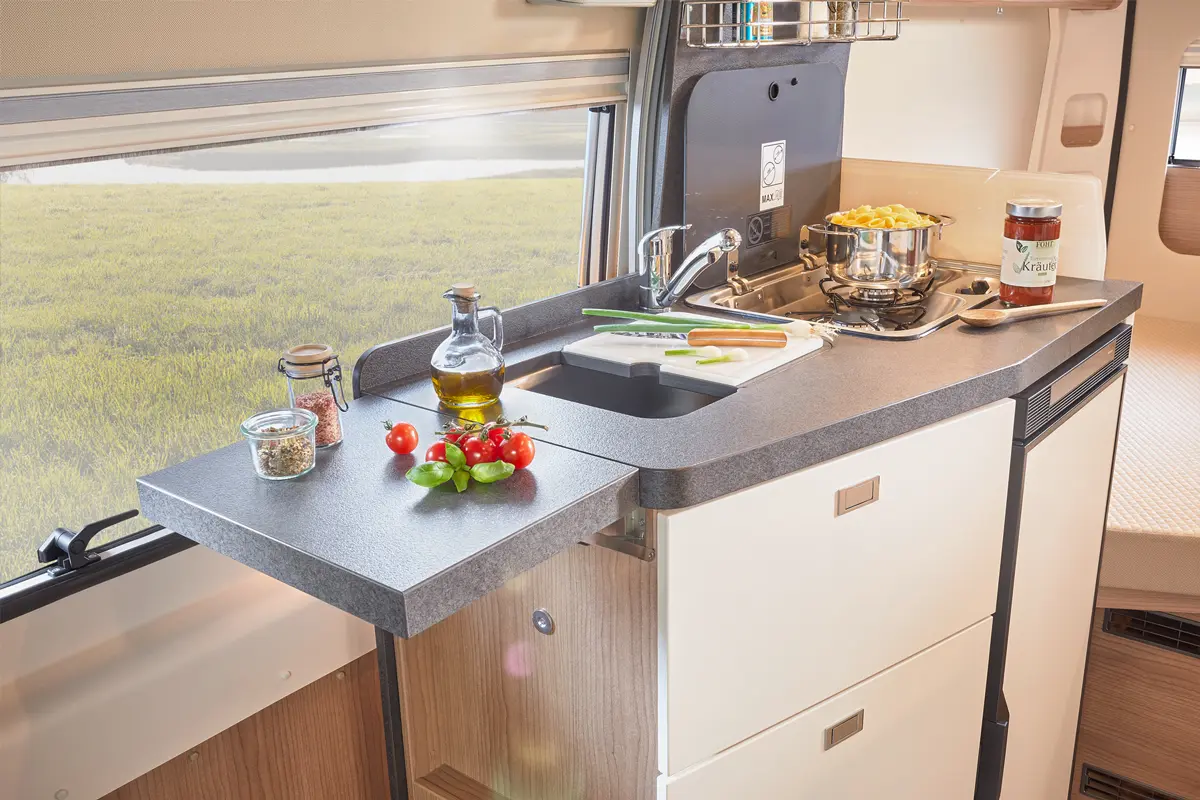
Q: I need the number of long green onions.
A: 2